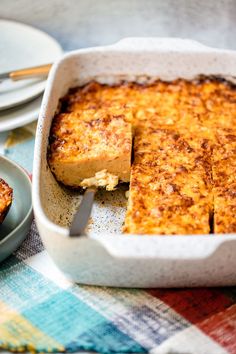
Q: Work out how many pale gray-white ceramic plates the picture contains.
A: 2